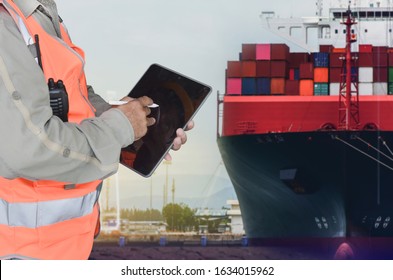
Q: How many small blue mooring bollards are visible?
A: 4